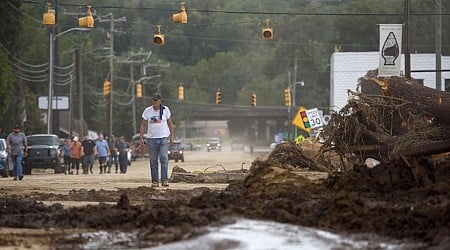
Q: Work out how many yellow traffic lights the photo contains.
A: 11